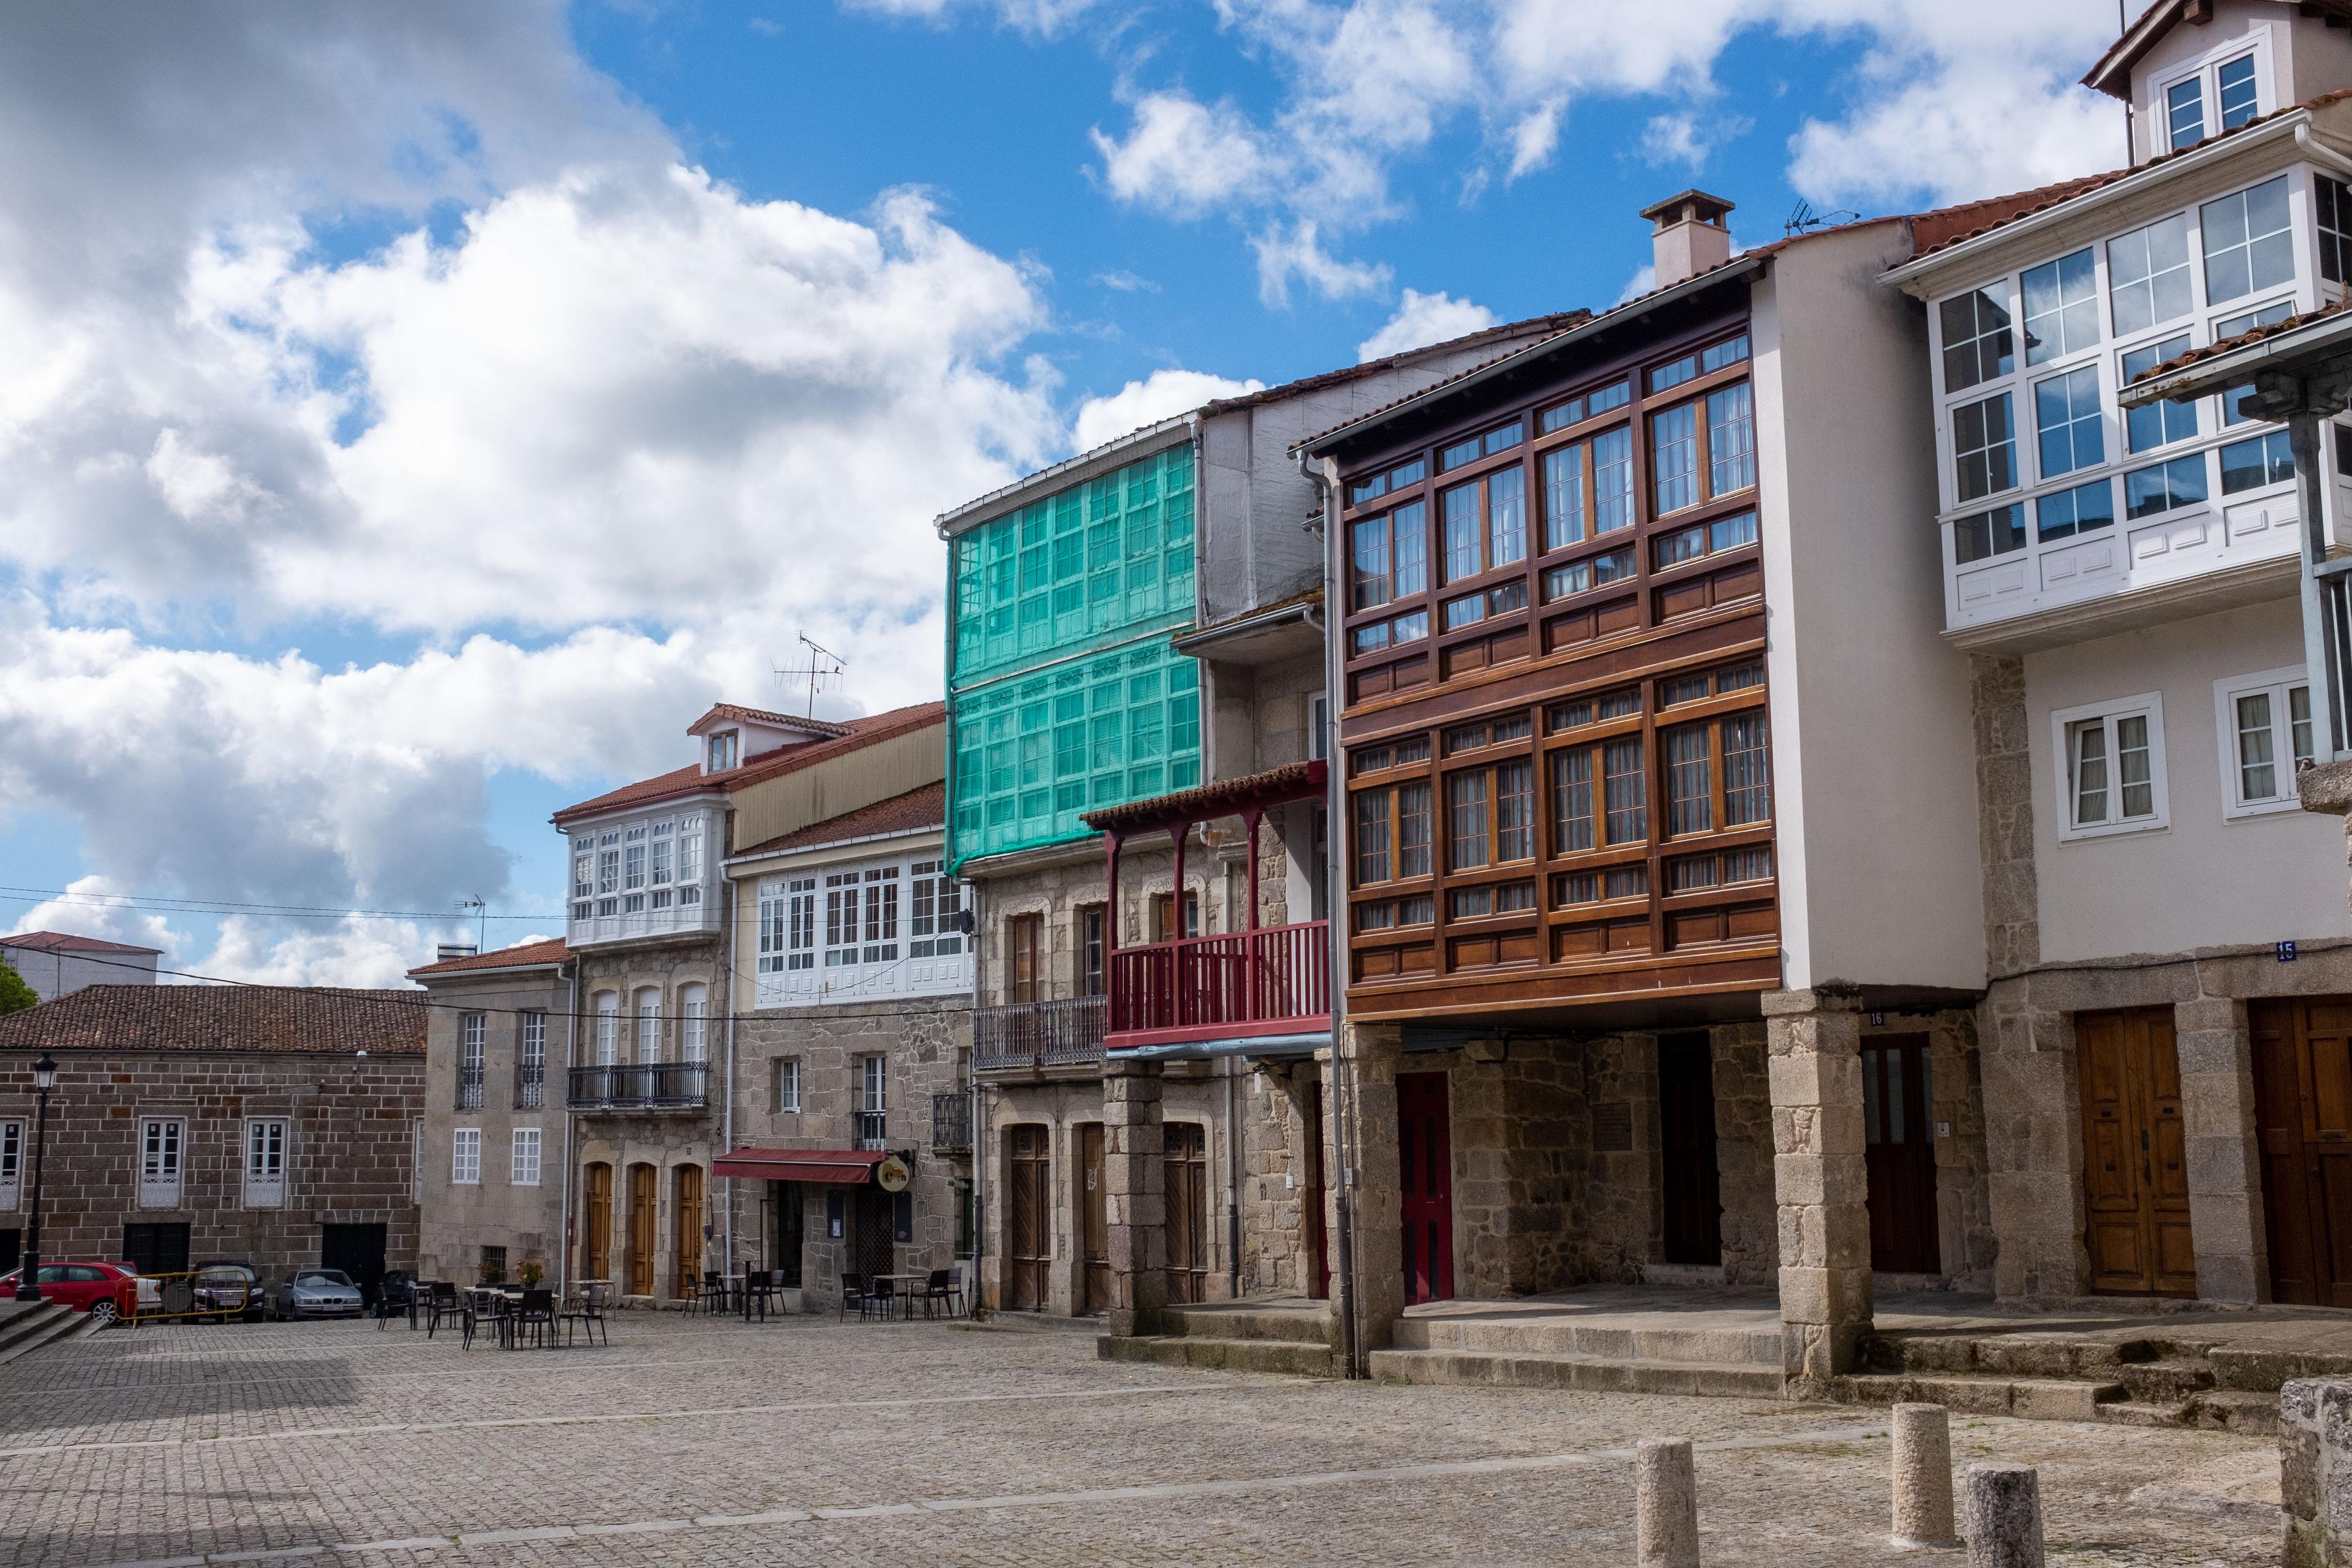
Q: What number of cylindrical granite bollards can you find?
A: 3